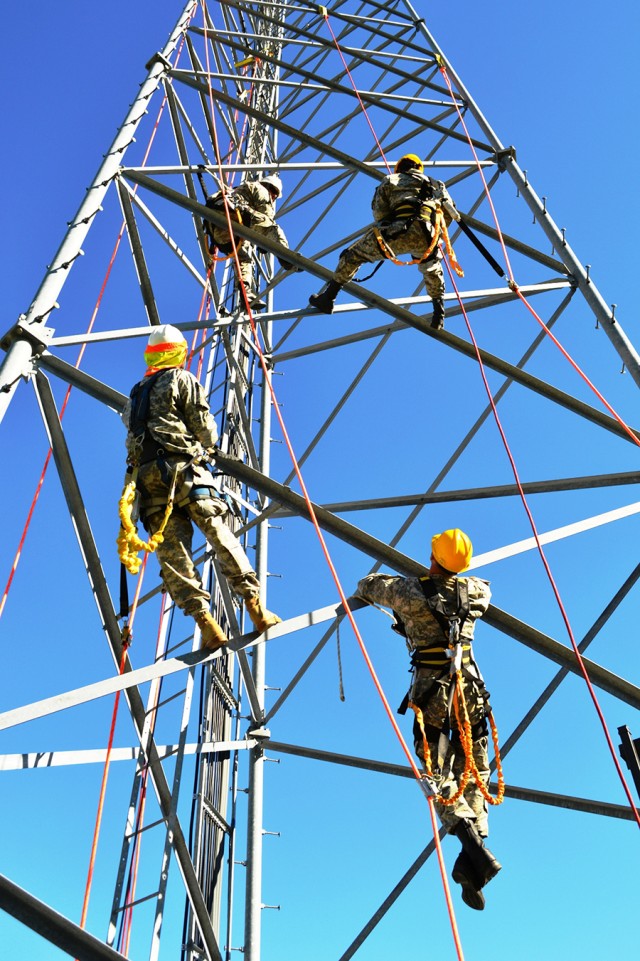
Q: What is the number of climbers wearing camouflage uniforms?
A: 4